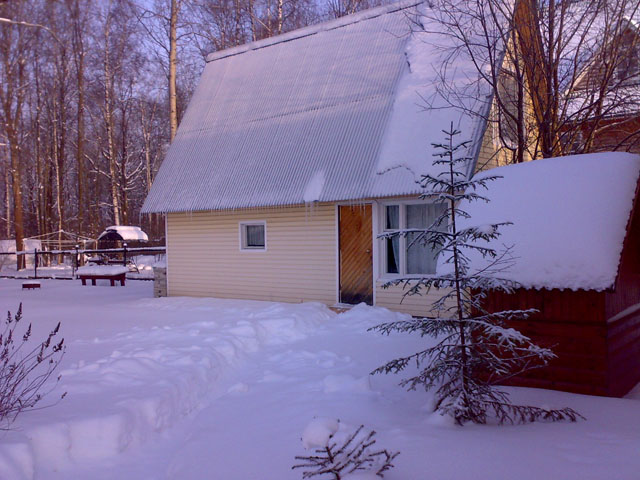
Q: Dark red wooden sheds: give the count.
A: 1